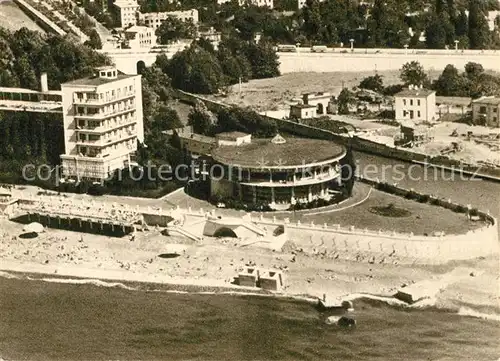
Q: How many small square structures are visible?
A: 2